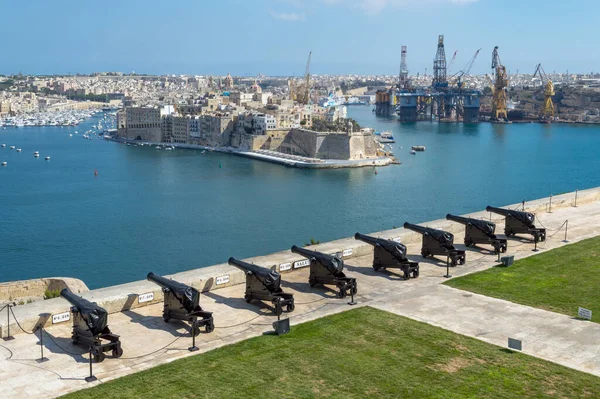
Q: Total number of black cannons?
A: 8